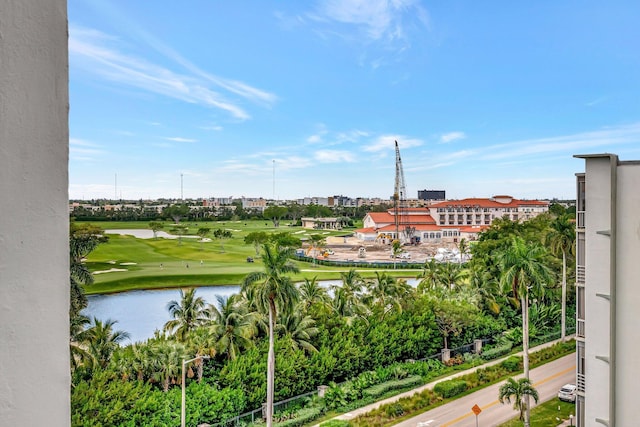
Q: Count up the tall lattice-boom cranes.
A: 1